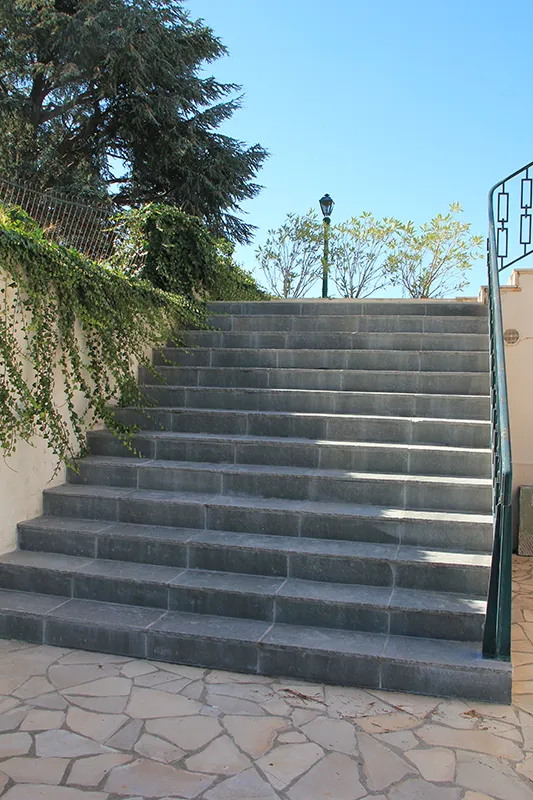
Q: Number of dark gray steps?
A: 13